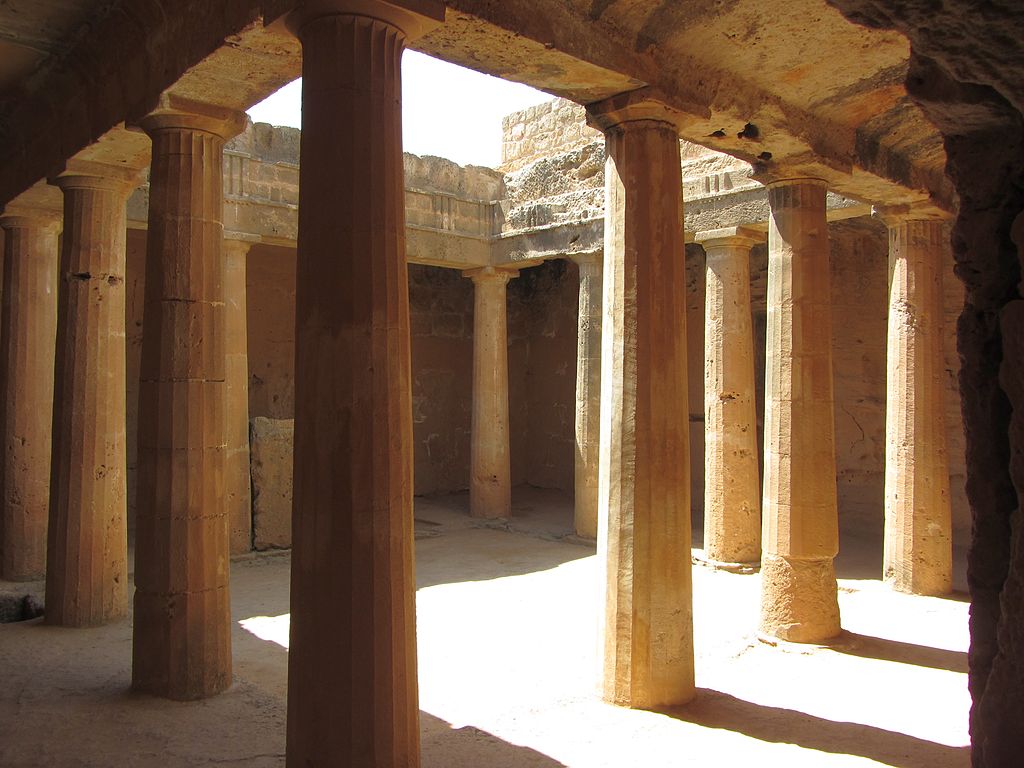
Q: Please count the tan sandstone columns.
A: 11